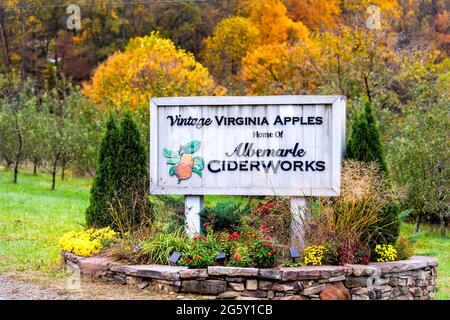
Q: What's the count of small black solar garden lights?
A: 3